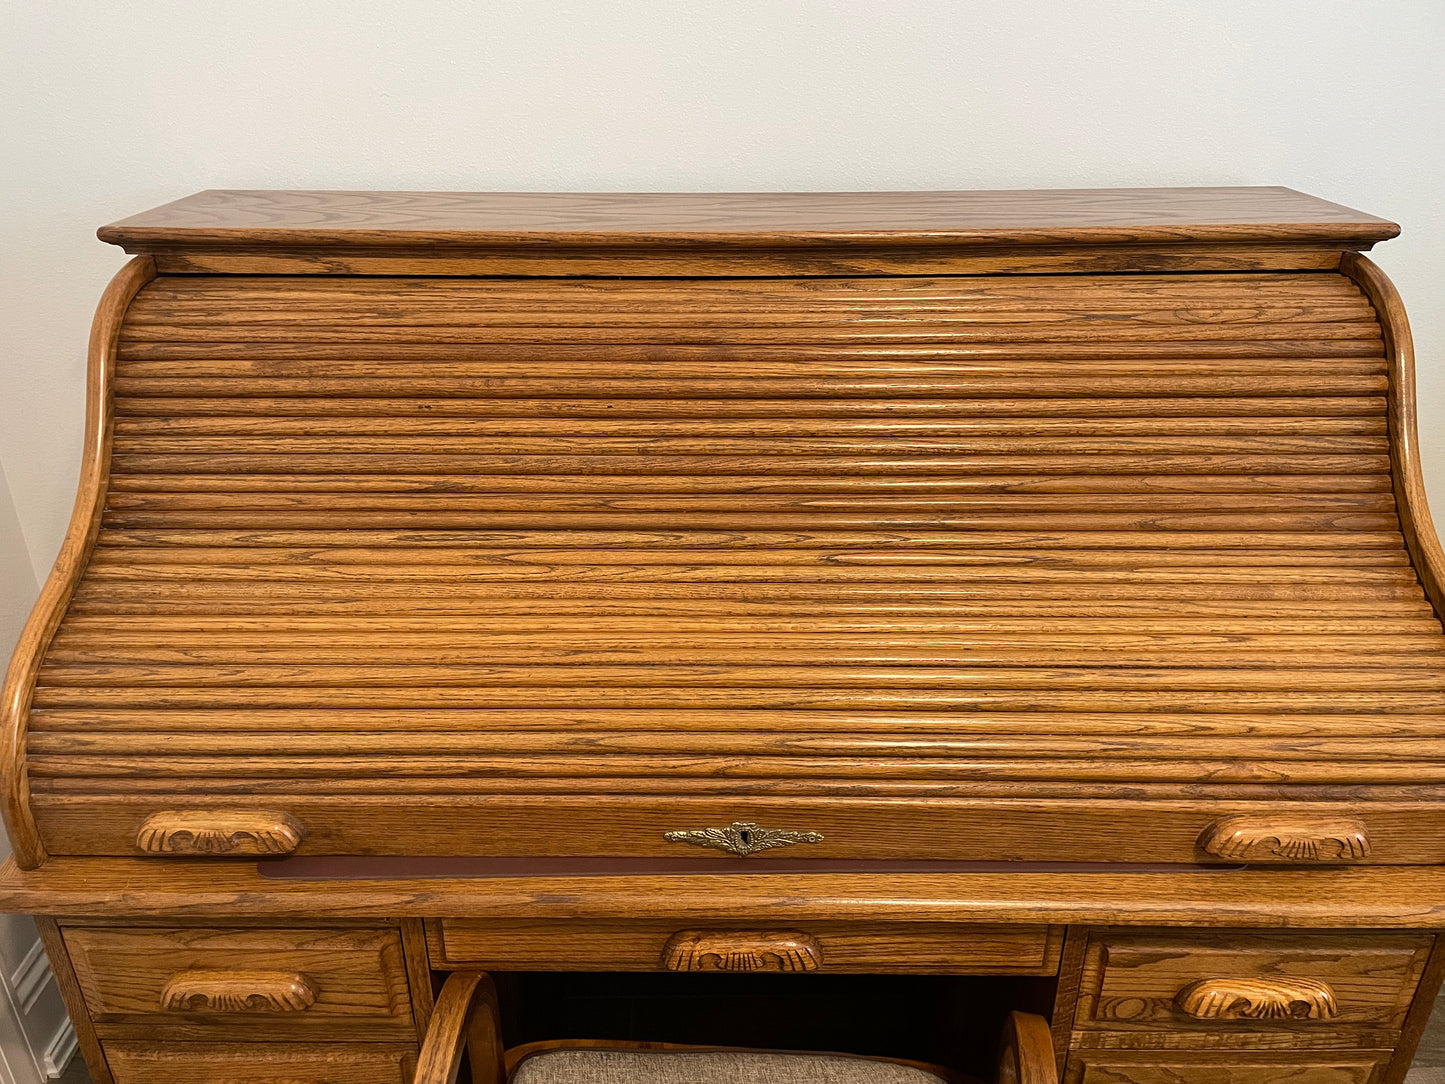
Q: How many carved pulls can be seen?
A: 5